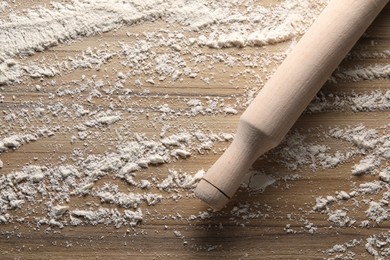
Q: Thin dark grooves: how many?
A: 1